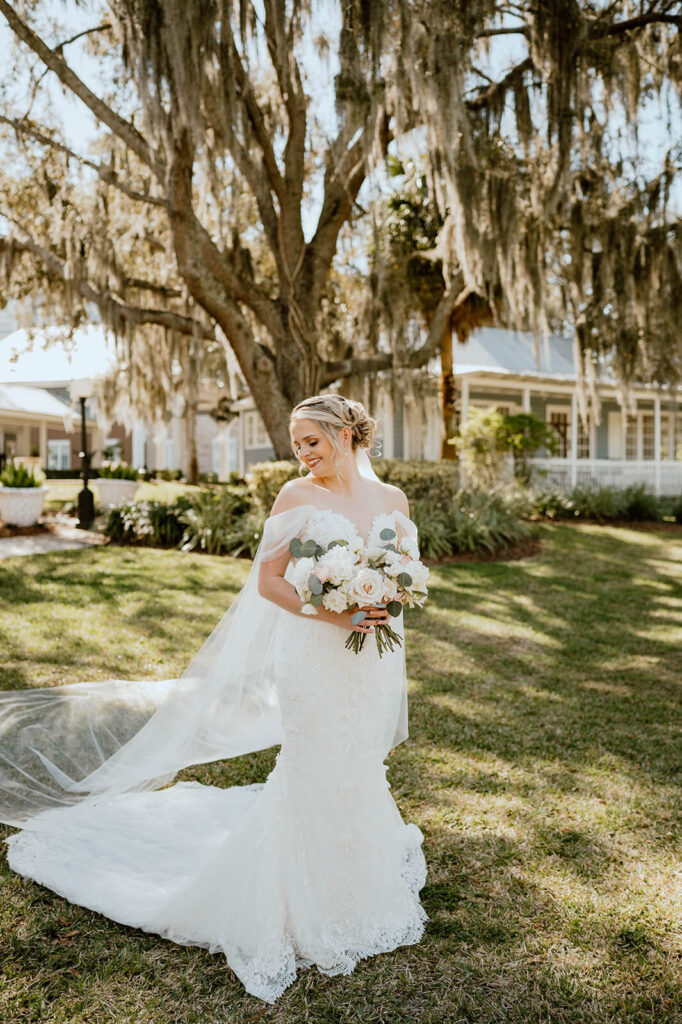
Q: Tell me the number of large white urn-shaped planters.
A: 2